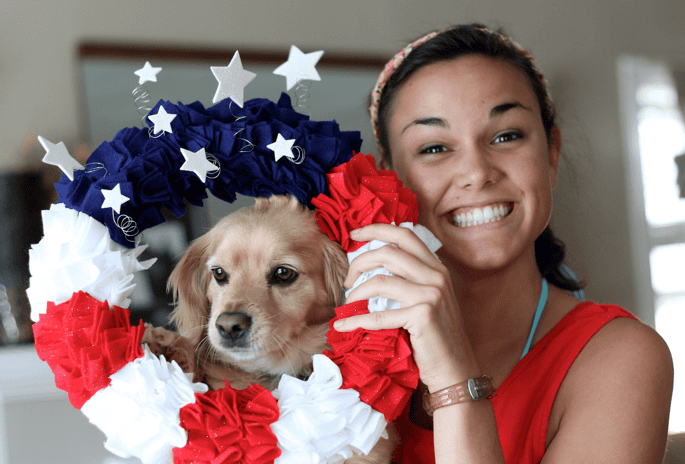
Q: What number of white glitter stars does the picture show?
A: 8